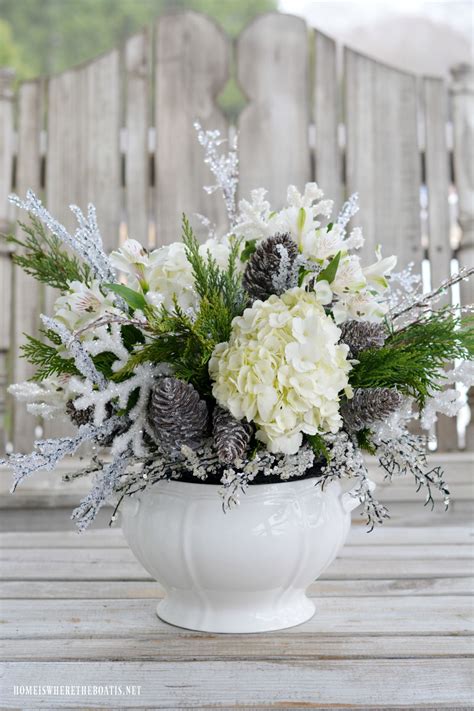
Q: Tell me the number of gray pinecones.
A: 6